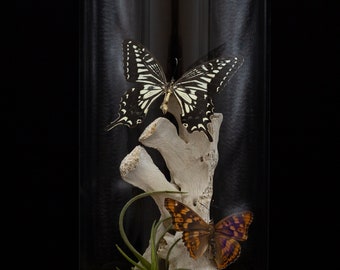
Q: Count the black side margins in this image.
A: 2